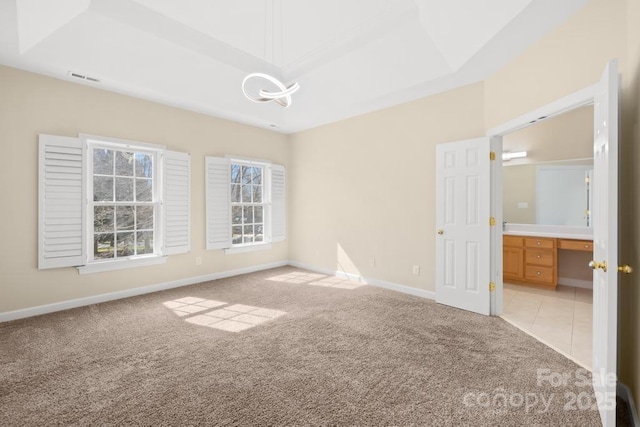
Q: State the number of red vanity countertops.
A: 0